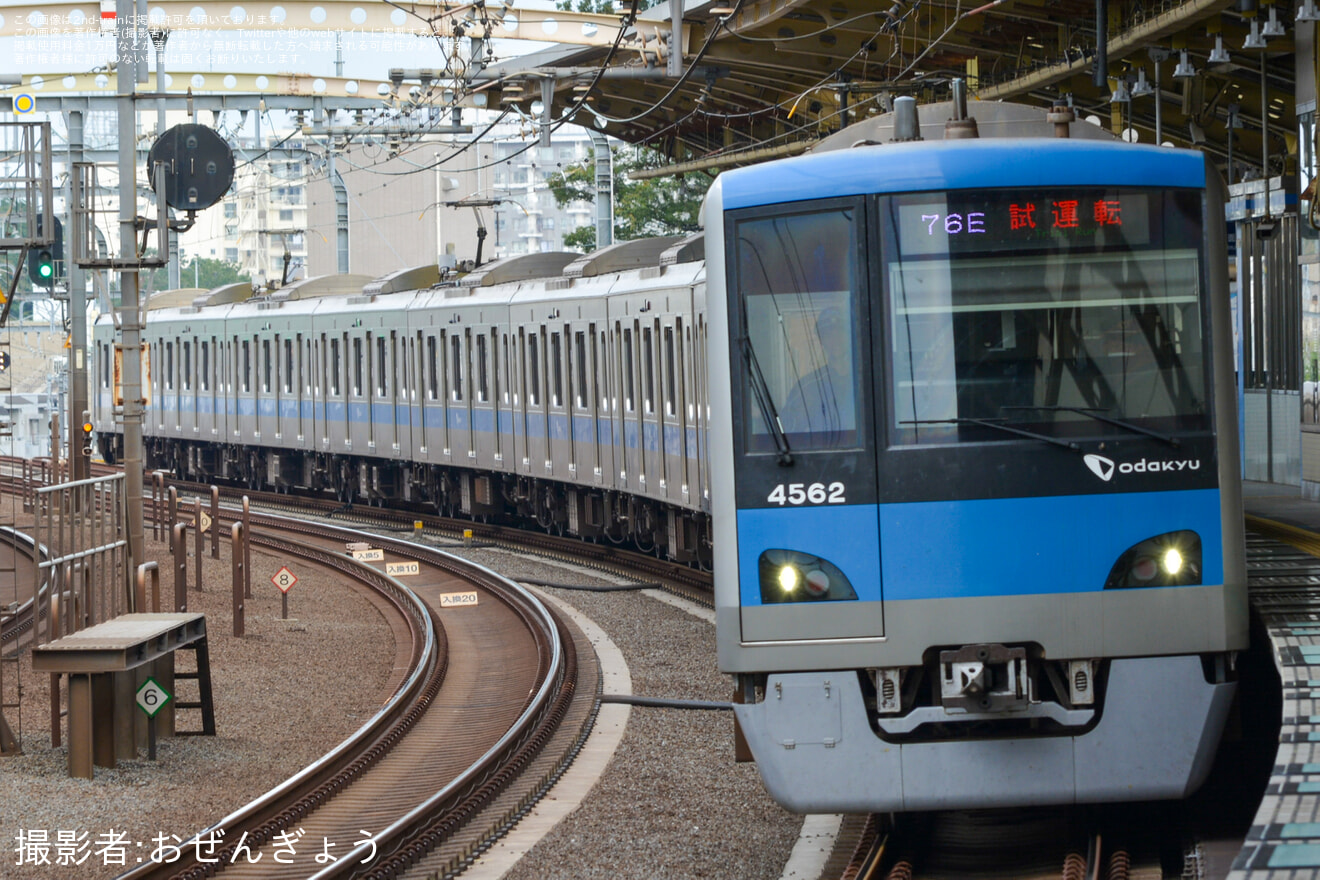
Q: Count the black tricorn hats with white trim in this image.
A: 0